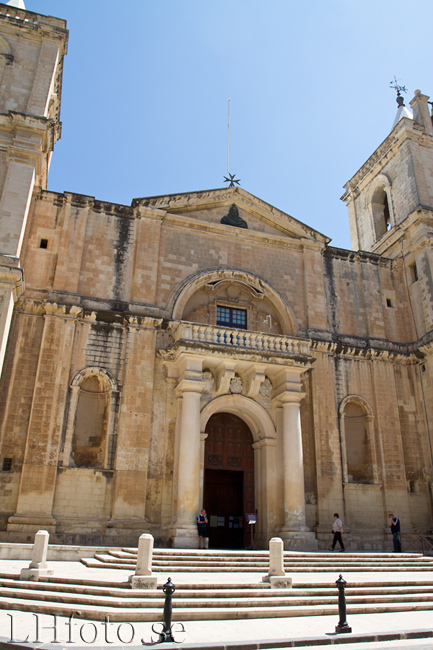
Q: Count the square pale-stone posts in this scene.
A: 3